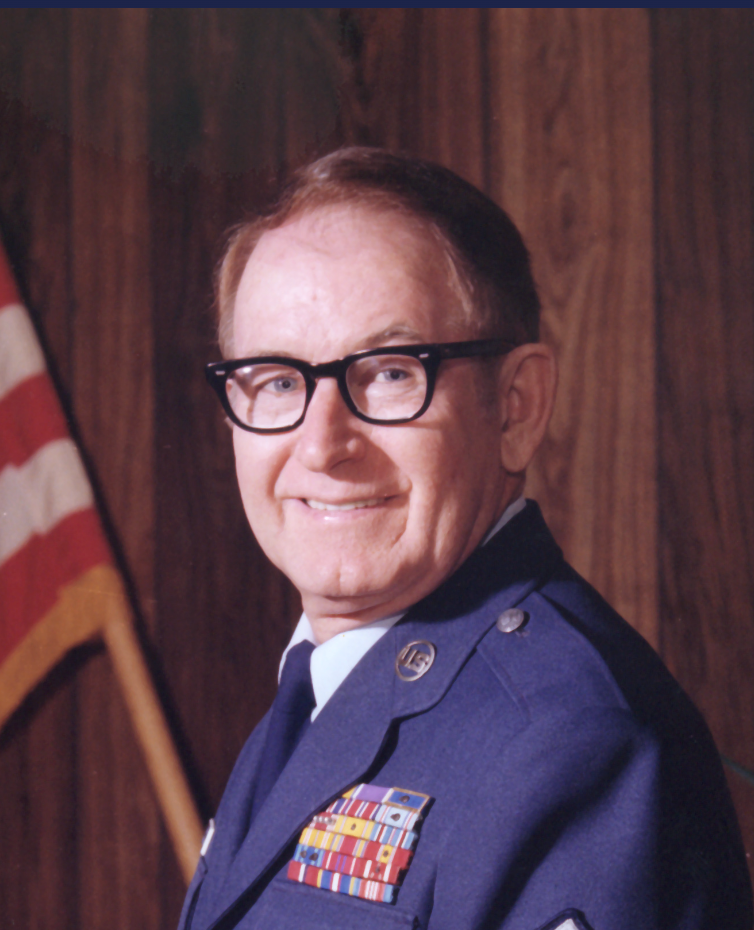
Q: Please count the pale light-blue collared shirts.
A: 1